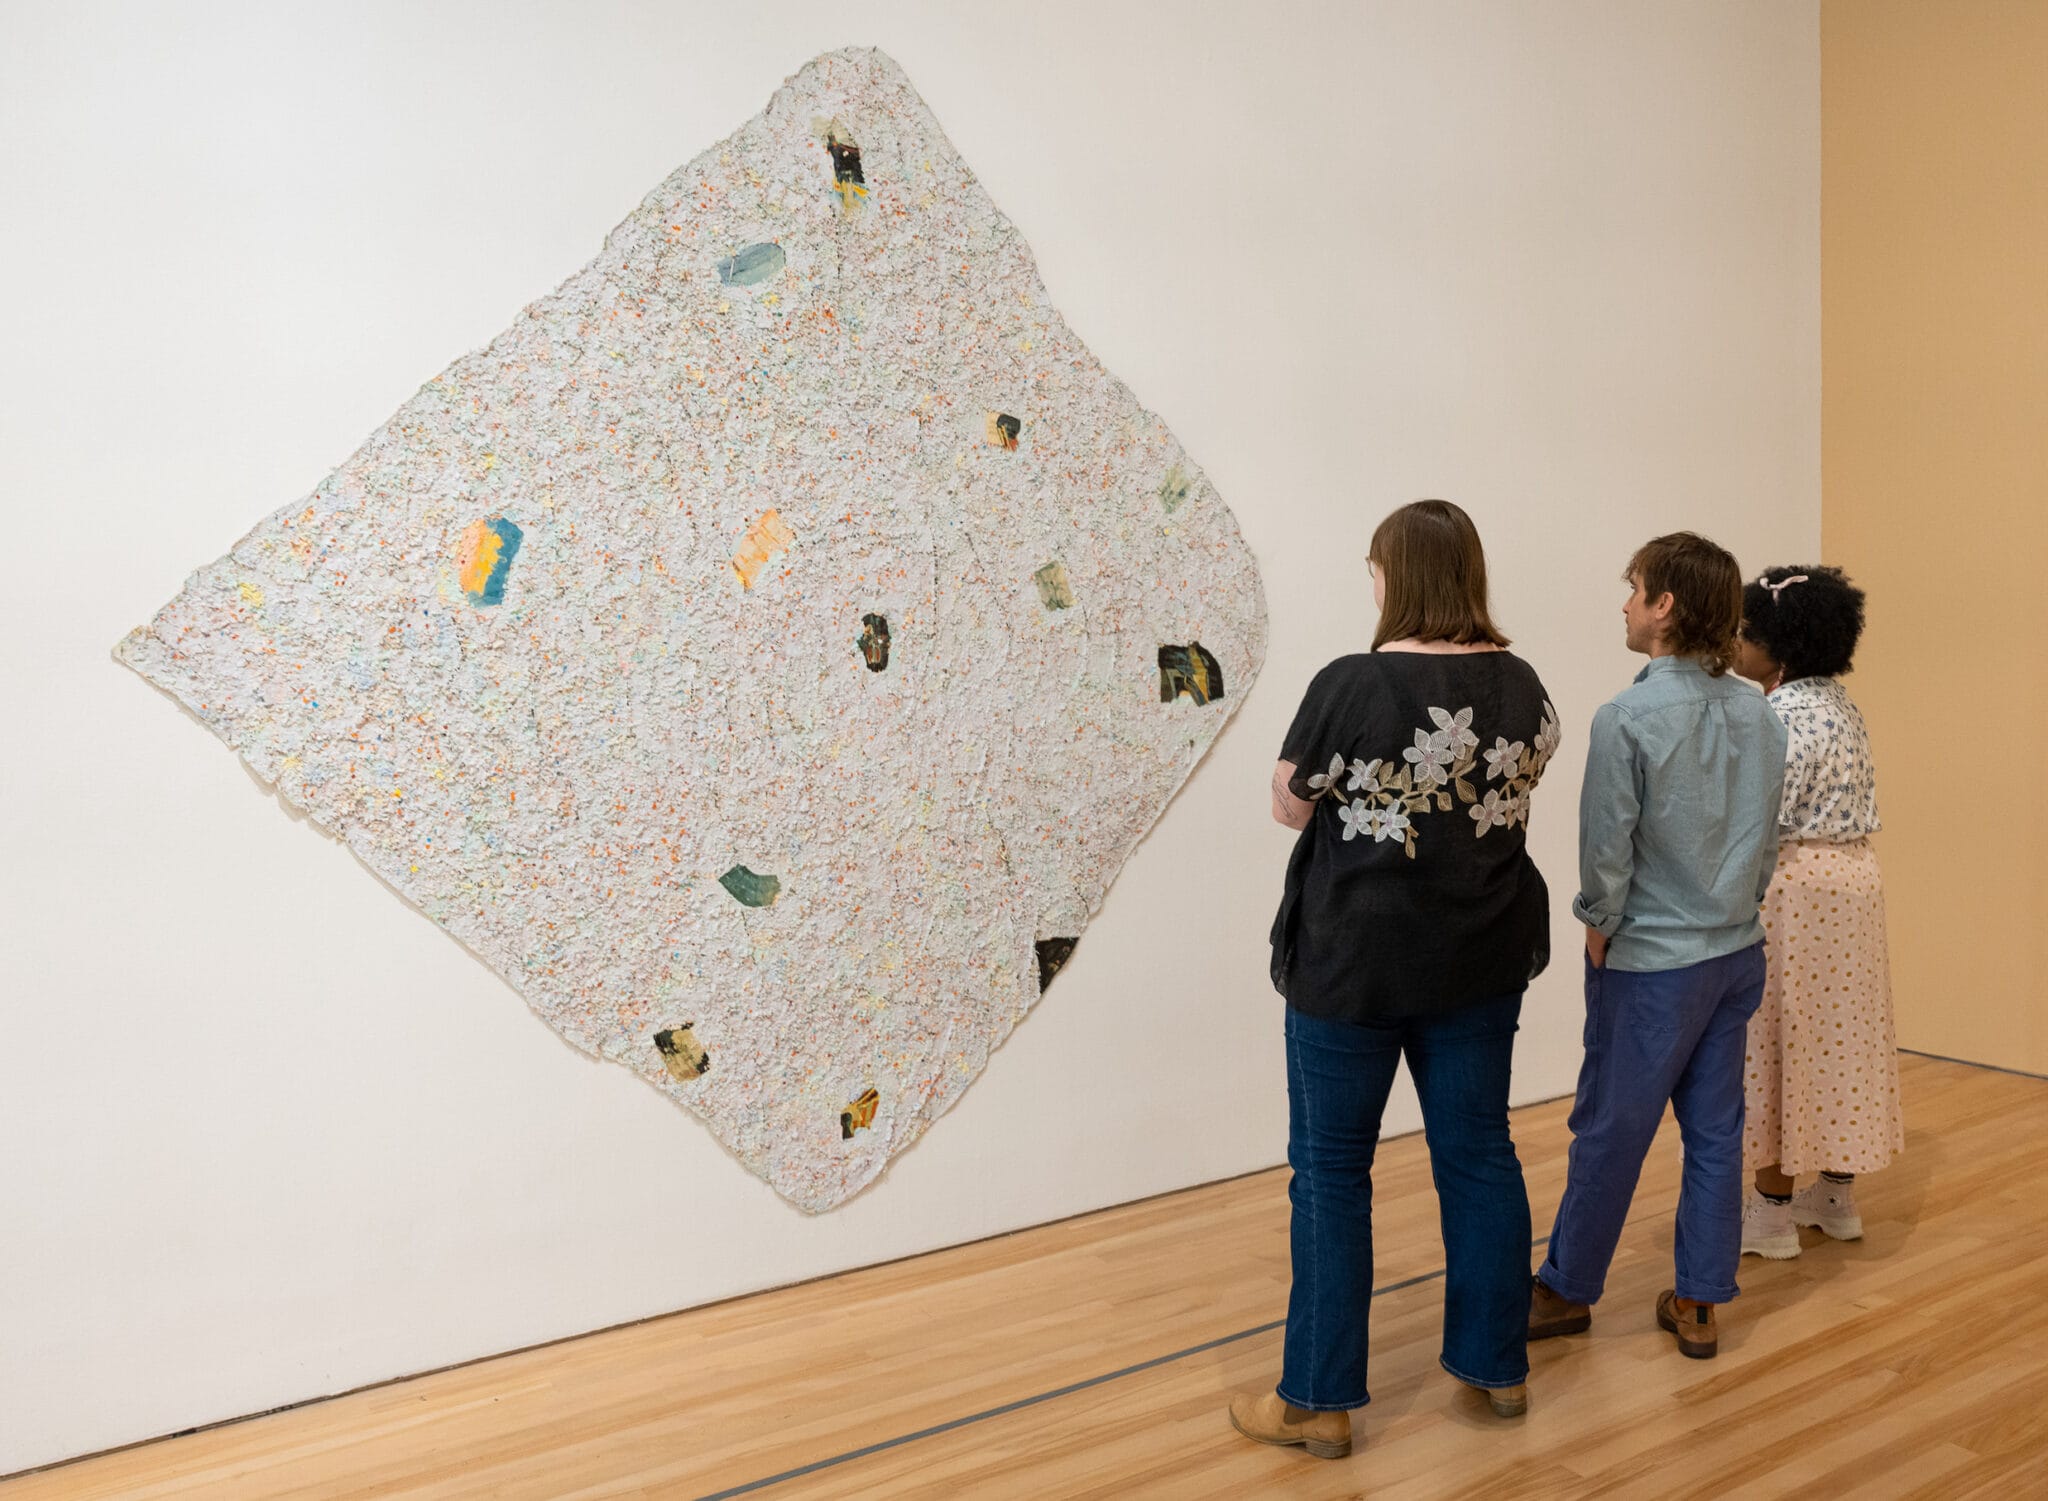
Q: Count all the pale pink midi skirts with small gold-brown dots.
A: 1